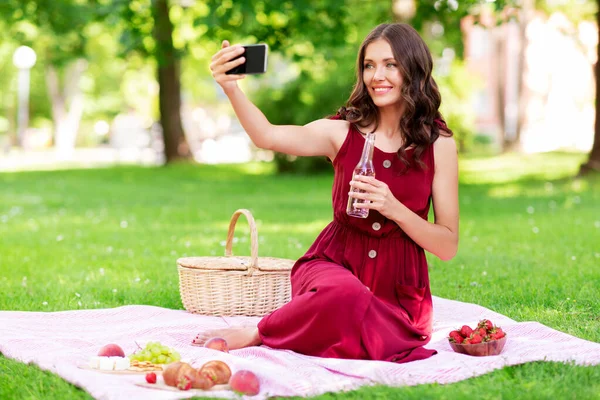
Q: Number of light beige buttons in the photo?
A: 3